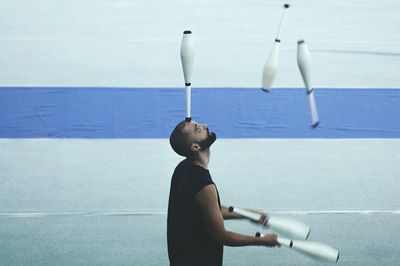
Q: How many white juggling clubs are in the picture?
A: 5